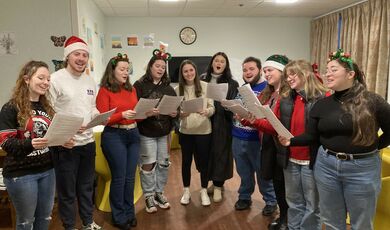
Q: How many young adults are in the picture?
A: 10